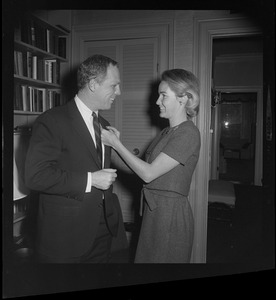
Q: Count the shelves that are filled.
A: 3